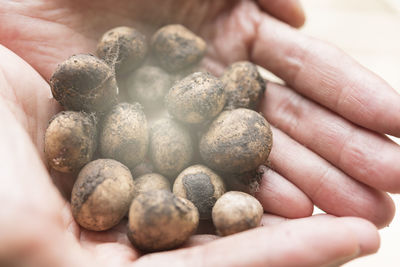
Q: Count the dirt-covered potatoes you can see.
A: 15